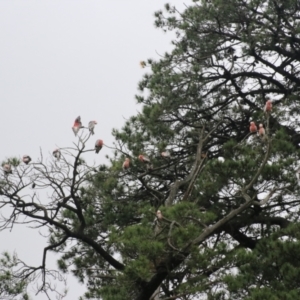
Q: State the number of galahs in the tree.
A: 13